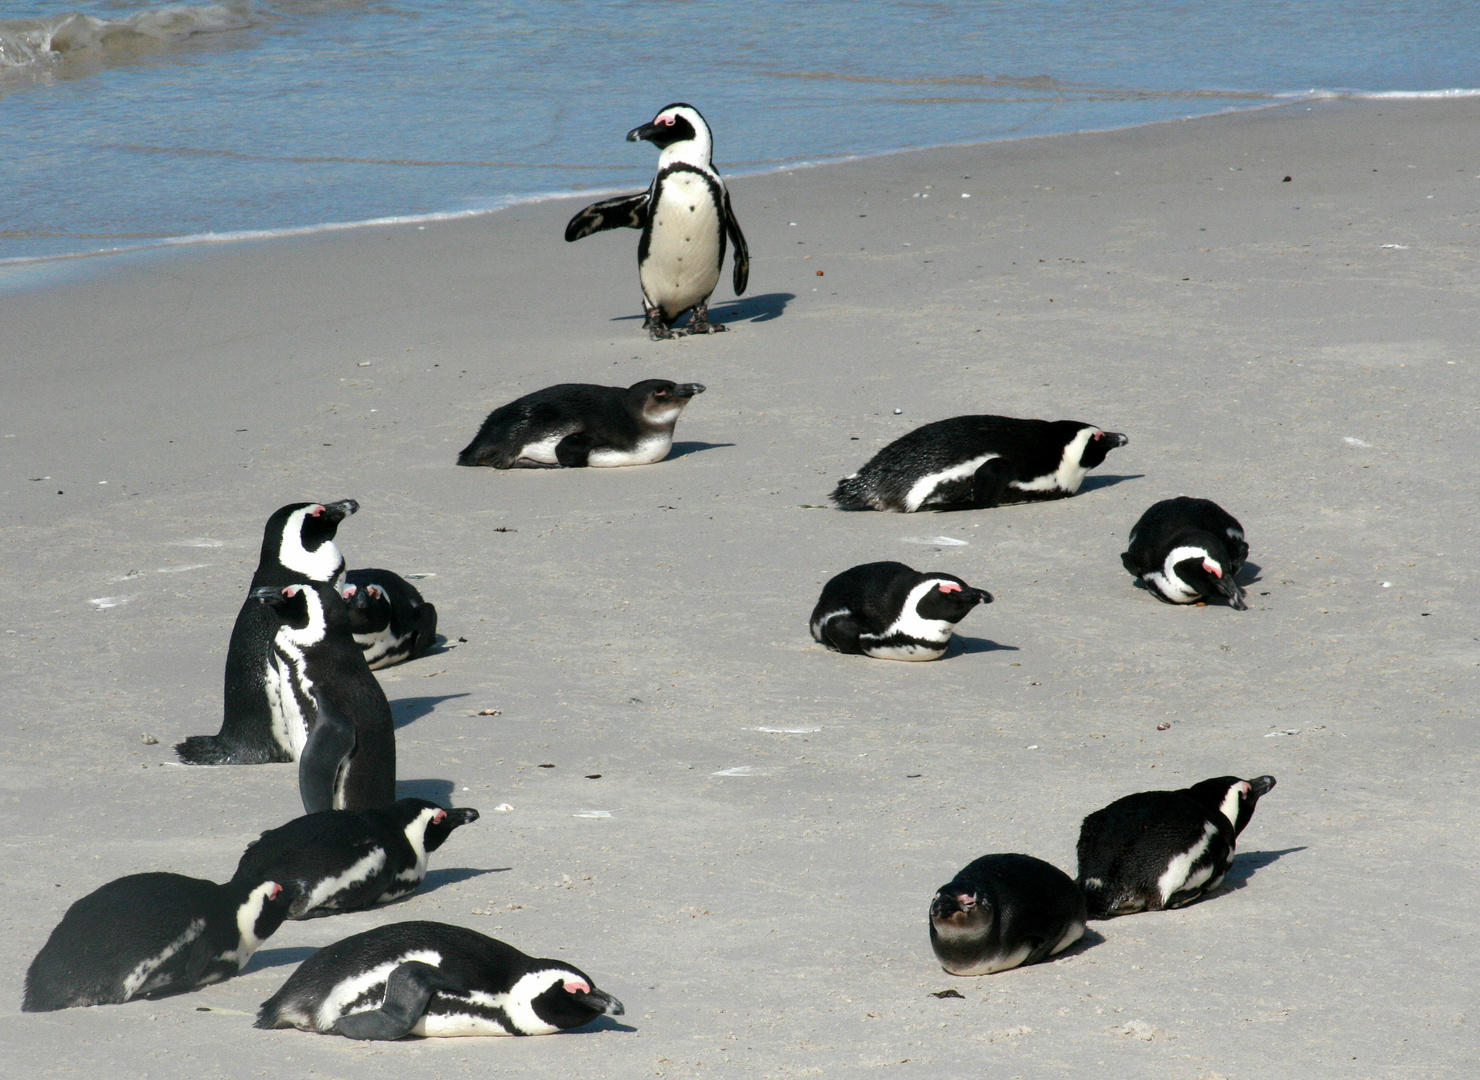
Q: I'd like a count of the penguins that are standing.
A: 3